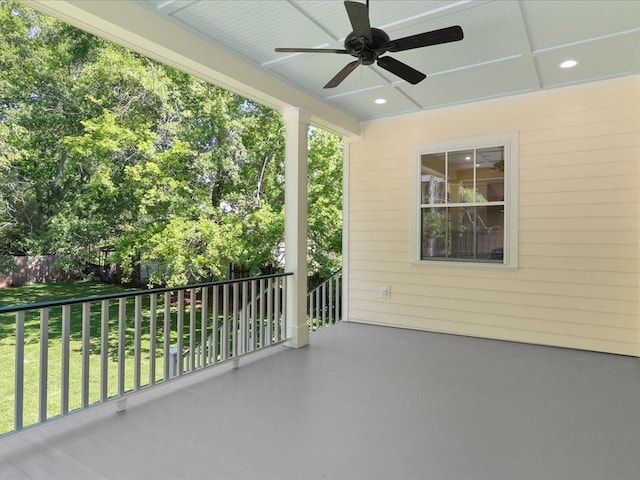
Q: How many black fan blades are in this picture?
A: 5